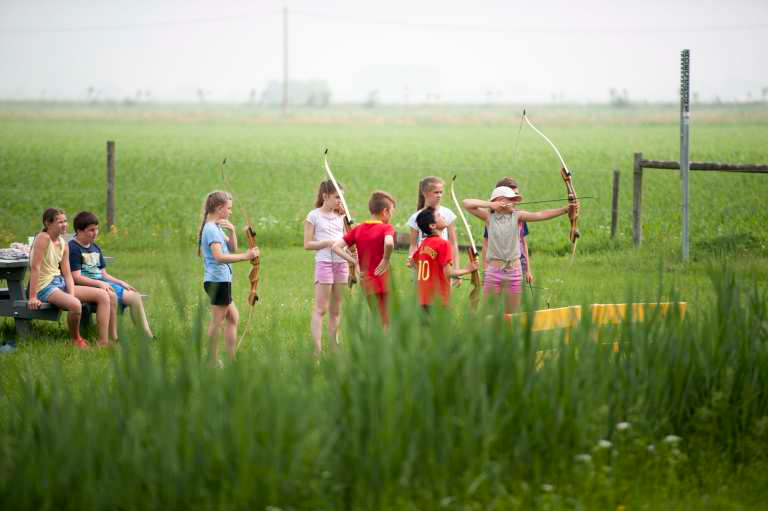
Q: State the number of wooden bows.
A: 4